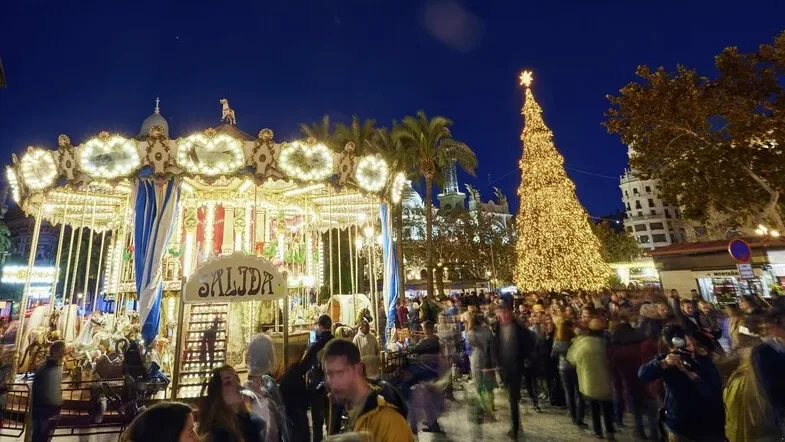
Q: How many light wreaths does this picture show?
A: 7